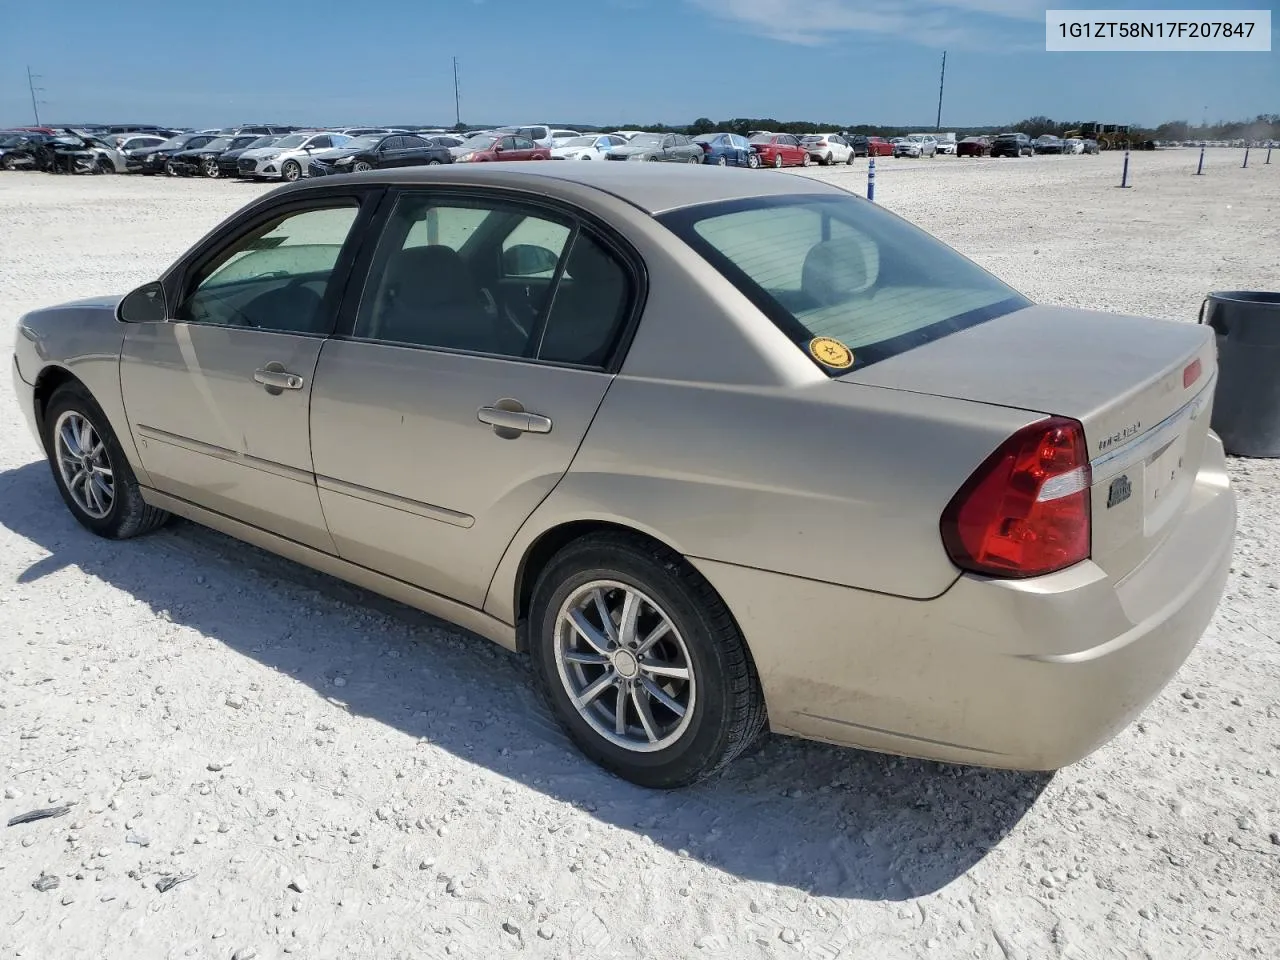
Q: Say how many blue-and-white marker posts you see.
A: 5